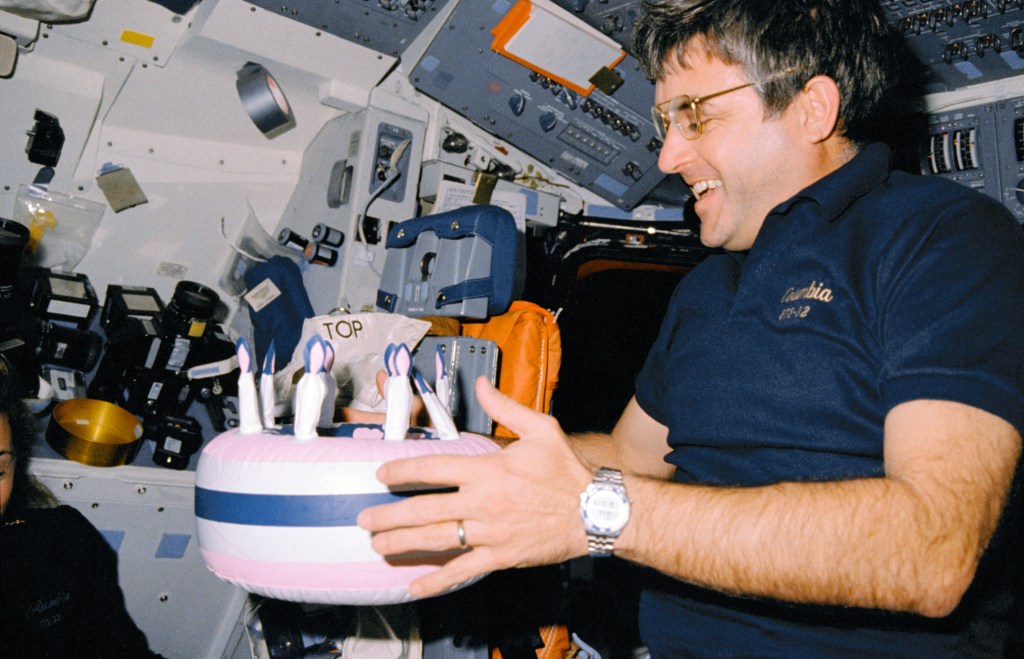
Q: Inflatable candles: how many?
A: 8